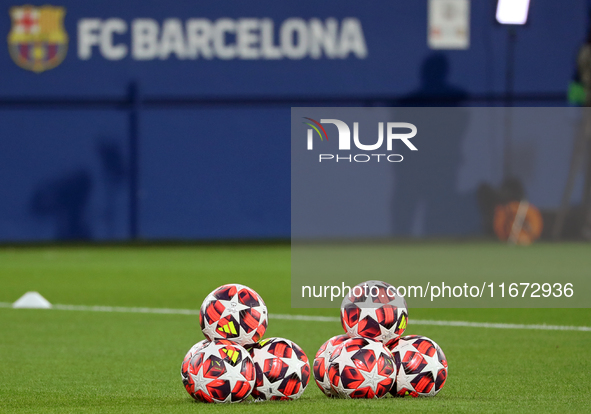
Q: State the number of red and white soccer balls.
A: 8